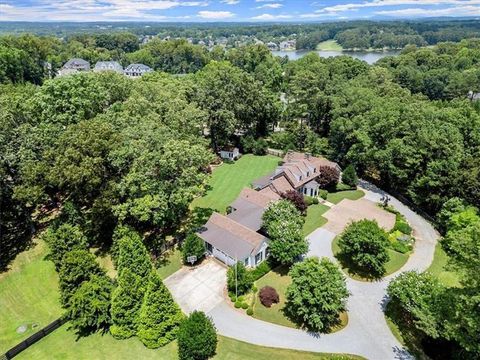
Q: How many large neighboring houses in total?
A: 3